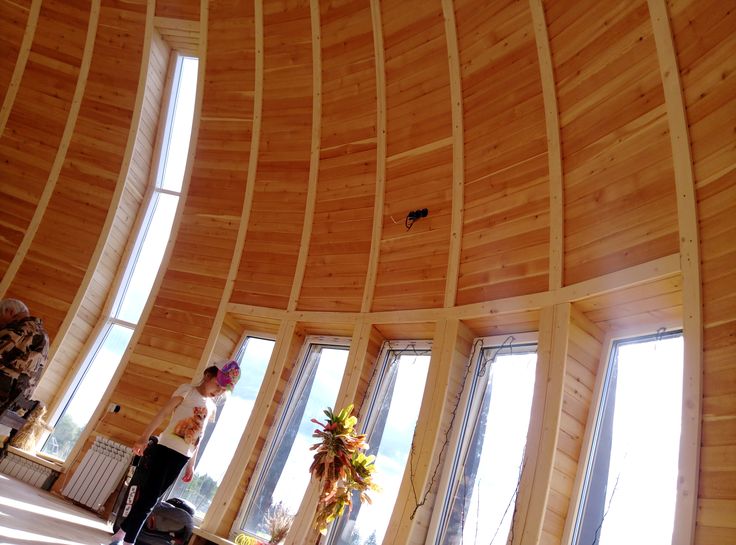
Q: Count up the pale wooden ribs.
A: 10